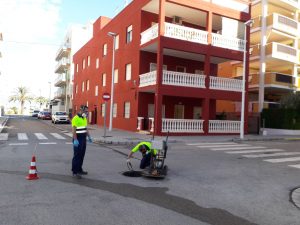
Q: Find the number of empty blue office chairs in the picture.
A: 0